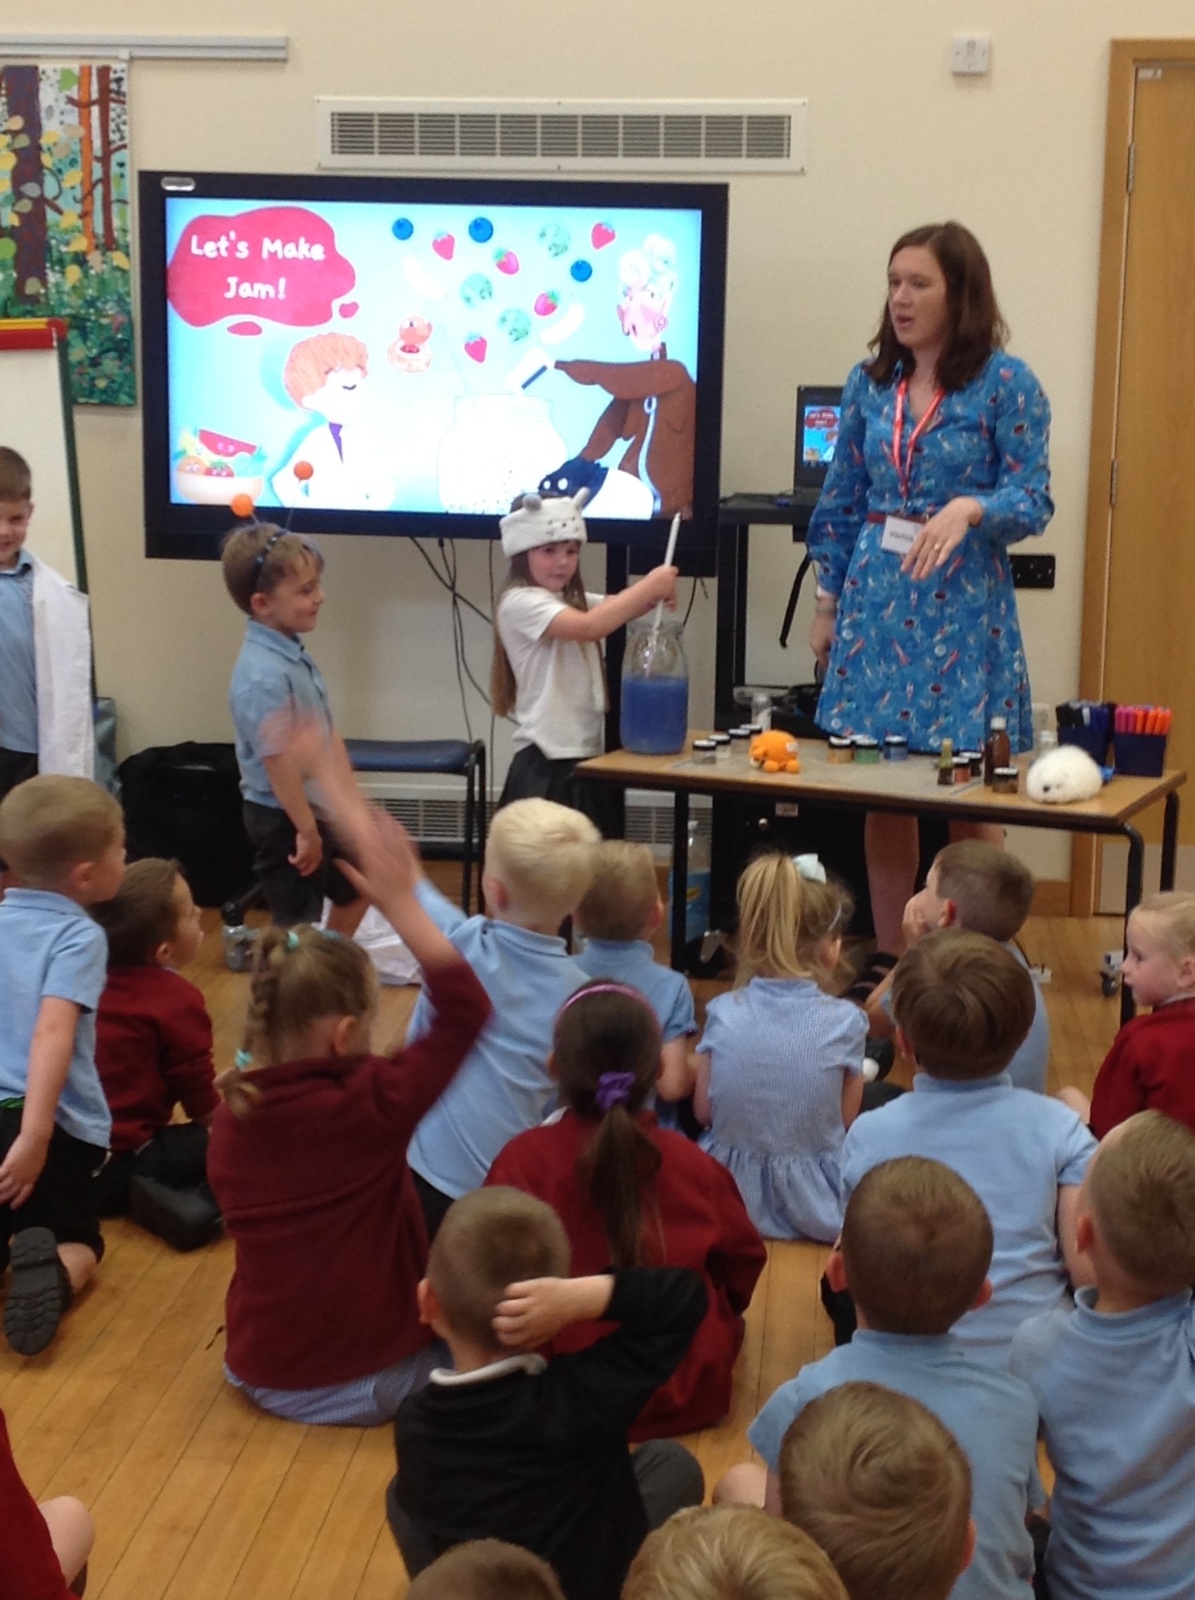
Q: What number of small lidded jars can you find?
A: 11